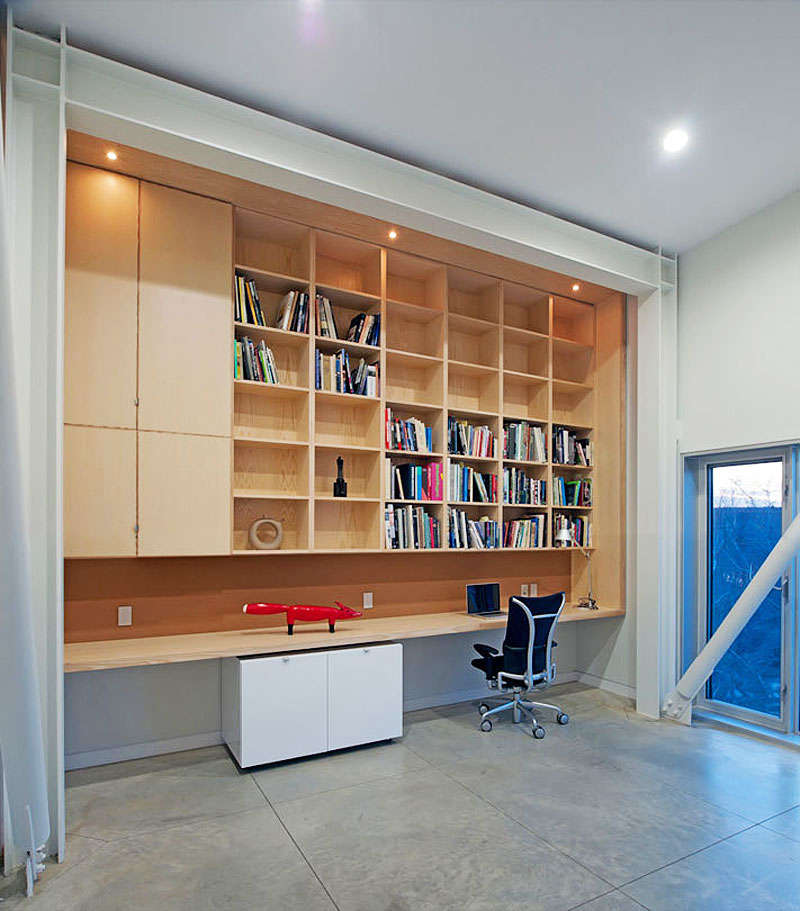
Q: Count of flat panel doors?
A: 6